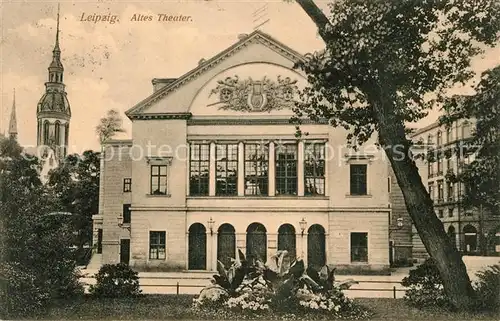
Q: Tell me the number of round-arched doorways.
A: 5